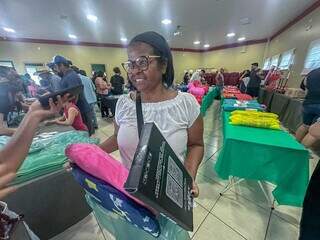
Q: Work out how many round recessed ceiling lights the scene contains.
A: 9